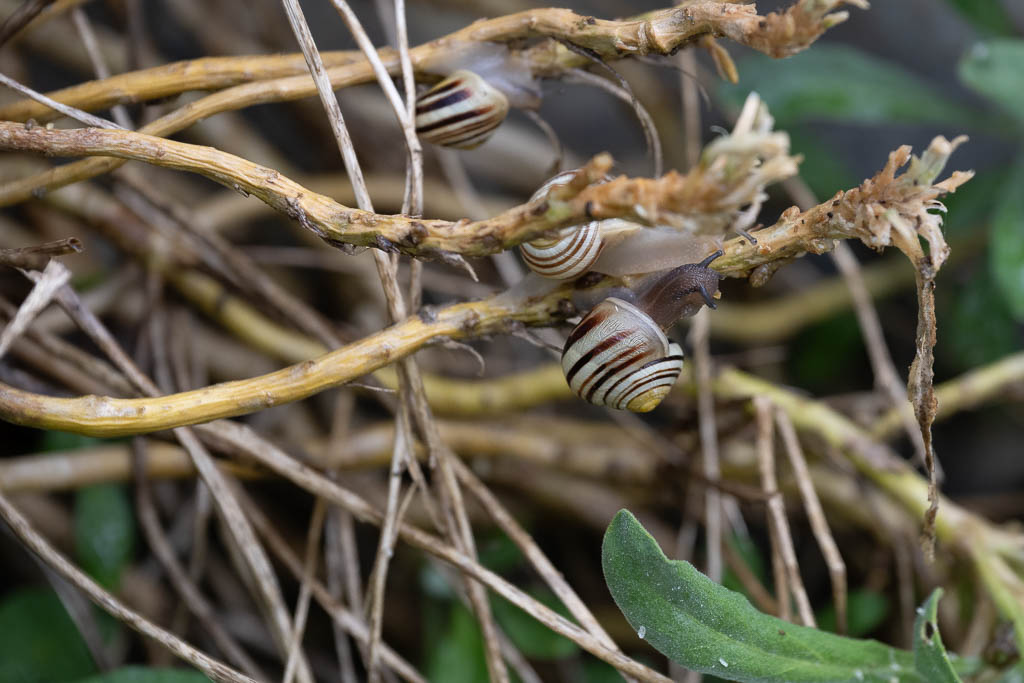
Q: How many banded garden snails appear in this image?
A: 3